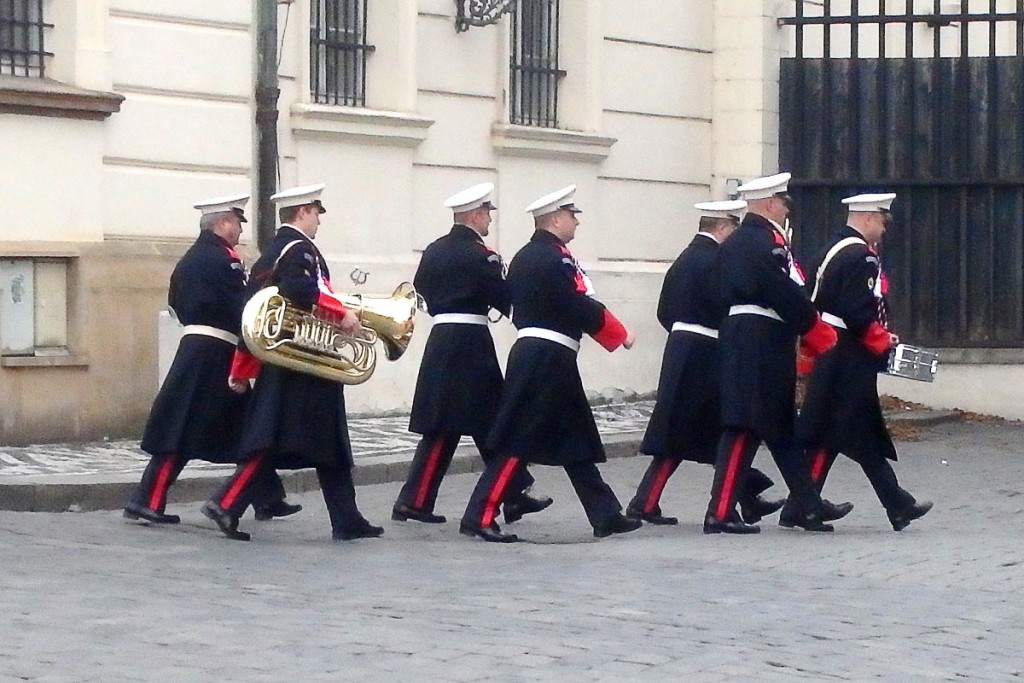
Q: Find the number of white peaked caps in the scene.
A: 7